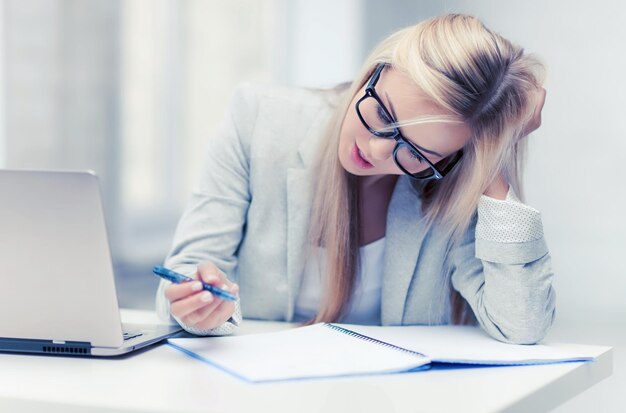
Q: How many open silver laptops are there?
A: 1